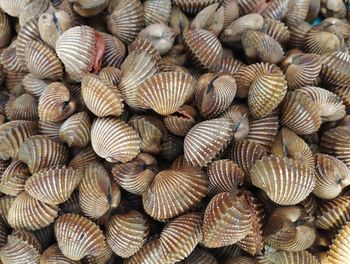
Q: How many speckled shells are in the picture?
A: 0